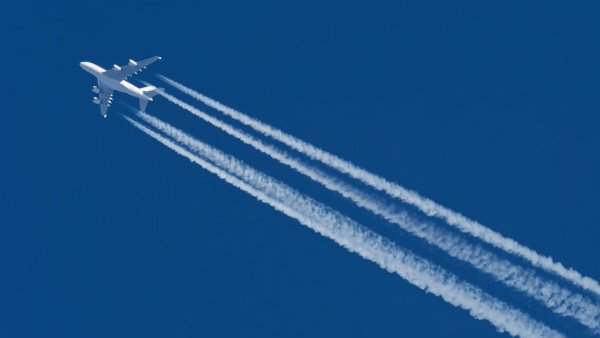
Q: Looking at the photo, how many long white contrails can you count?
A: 4